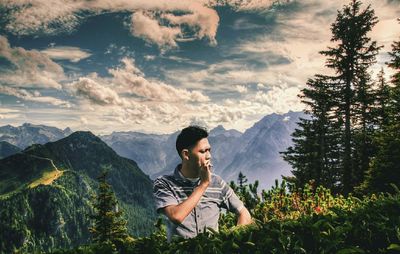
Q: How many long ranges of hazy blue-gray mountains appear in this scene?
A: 1